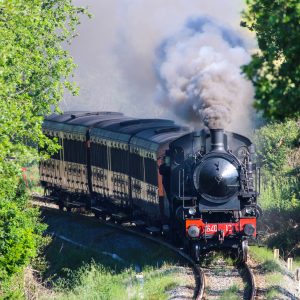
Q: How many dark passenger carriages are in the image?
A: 3